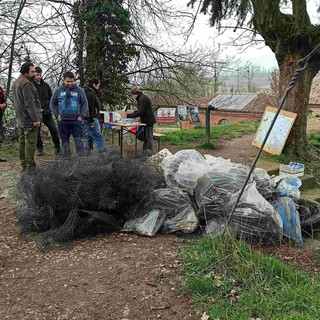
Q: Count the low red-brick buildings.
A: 1